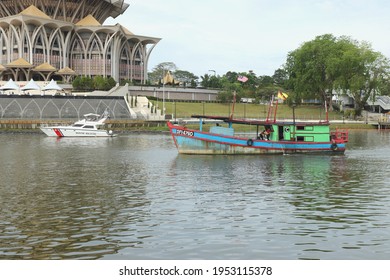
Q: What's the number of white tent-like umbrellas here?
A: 3